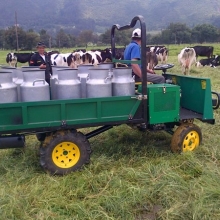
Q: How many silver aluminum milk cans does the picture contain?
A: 10